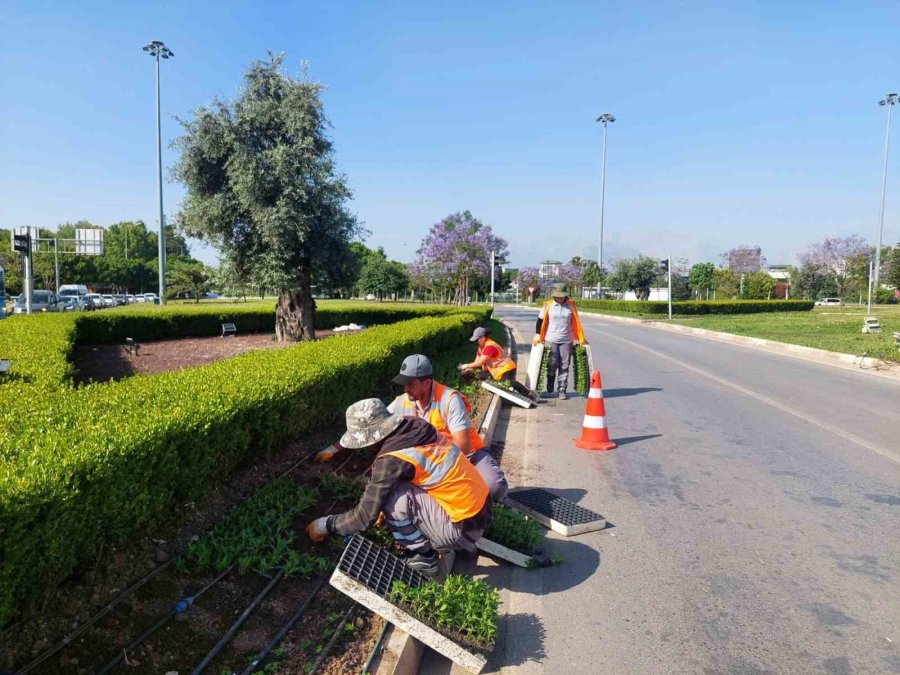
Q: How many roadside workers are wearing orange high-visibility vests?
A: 4